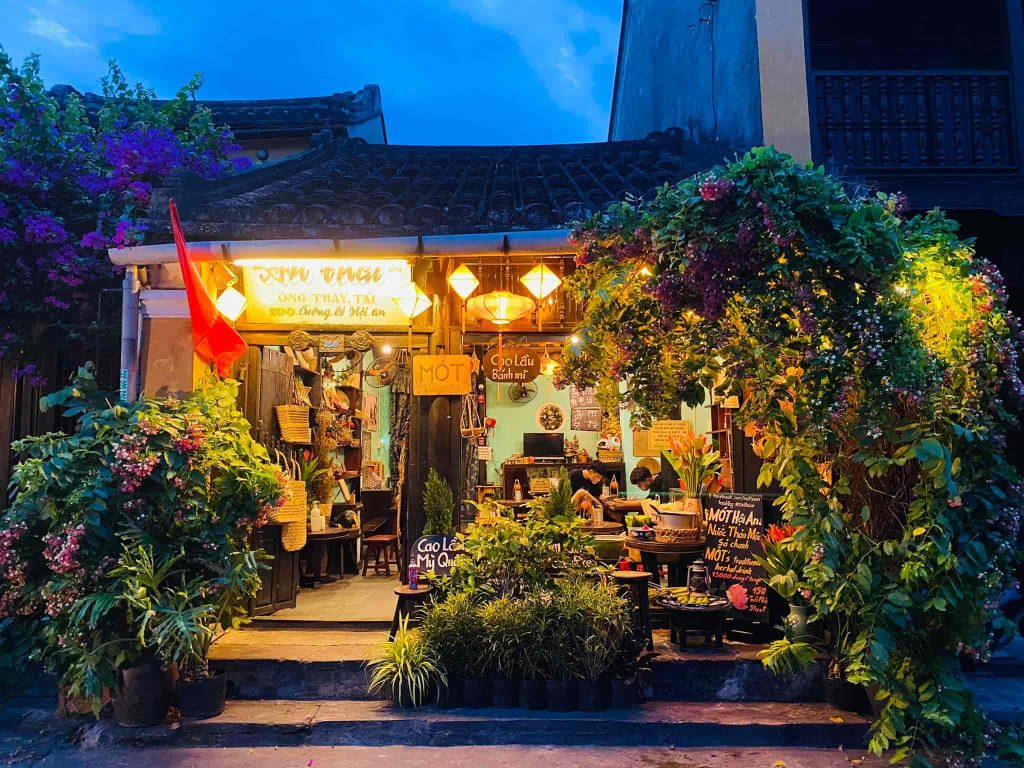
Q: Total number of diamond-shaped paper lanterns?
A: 4